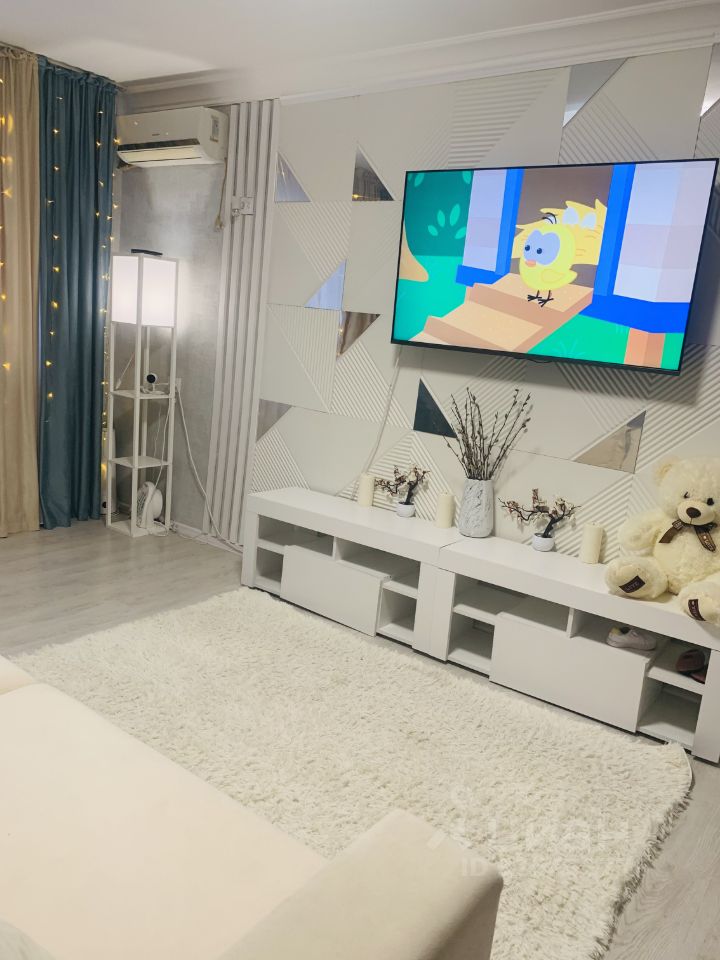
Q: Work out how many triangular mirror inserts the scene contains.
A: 9